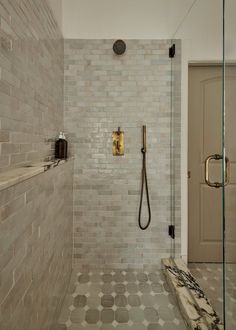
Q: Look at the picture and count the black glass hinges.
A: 2